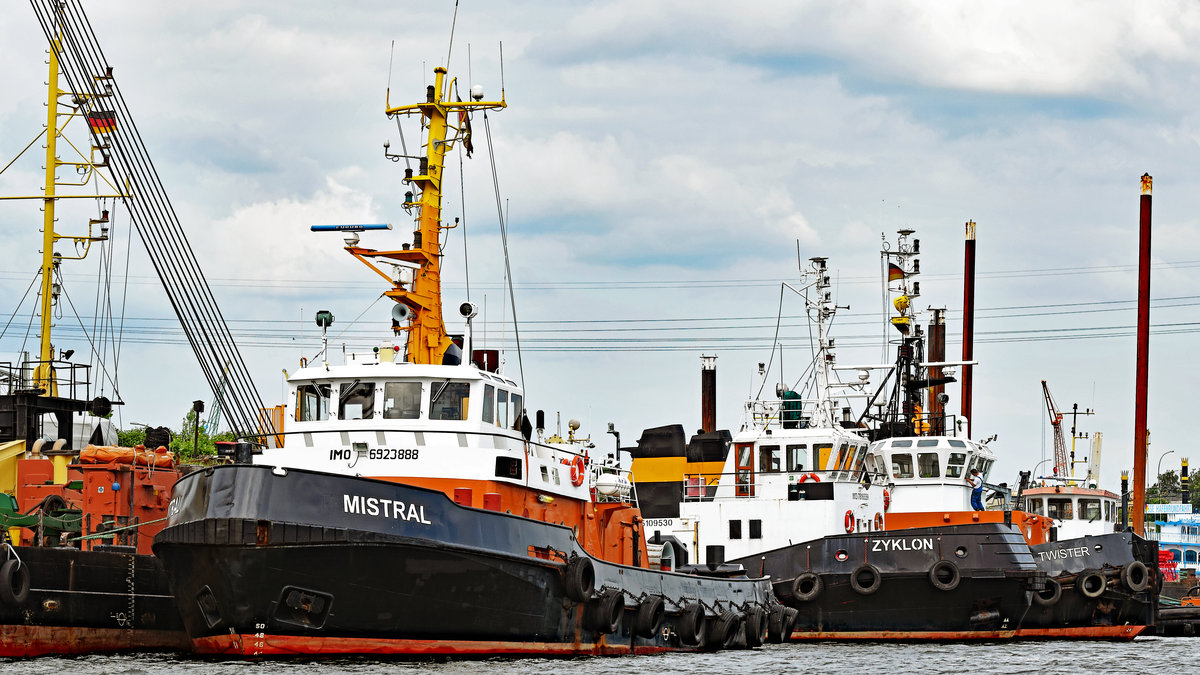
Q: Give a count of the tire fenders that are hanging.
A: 15